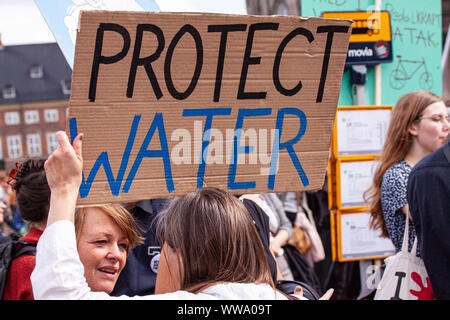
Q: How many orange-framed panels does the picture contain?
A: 3